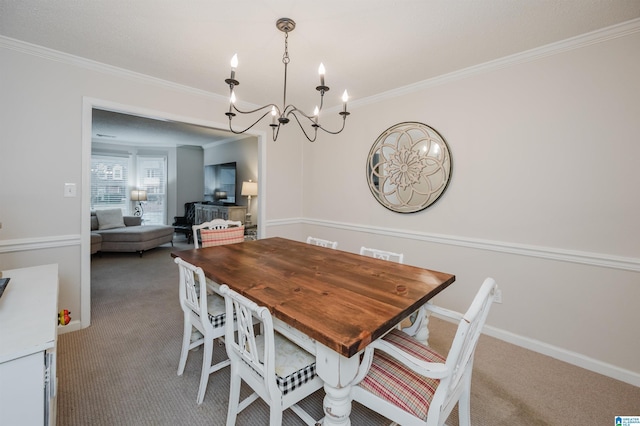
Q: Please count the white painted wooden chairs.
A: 6